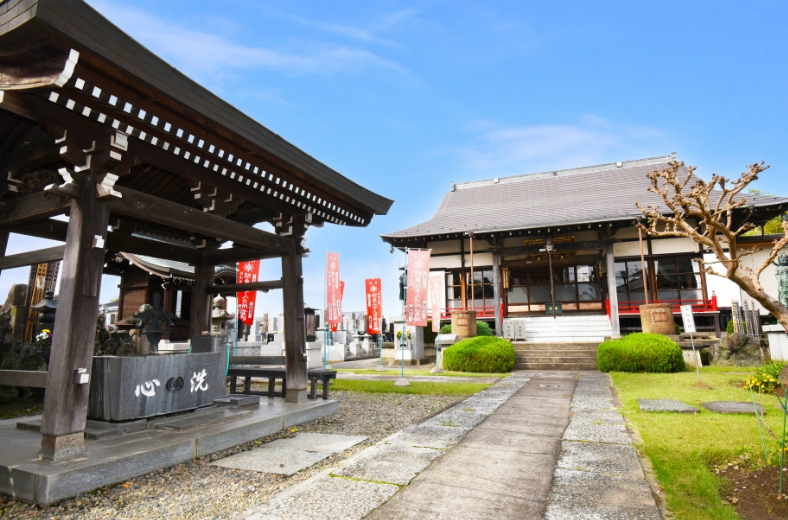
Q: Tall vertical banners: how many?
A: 6